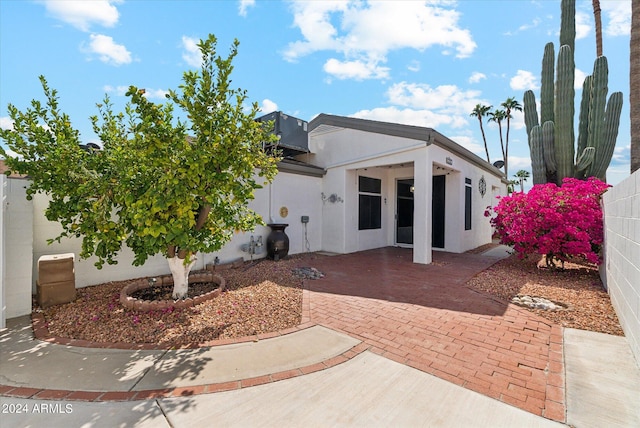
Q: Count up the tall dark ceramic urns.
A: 1